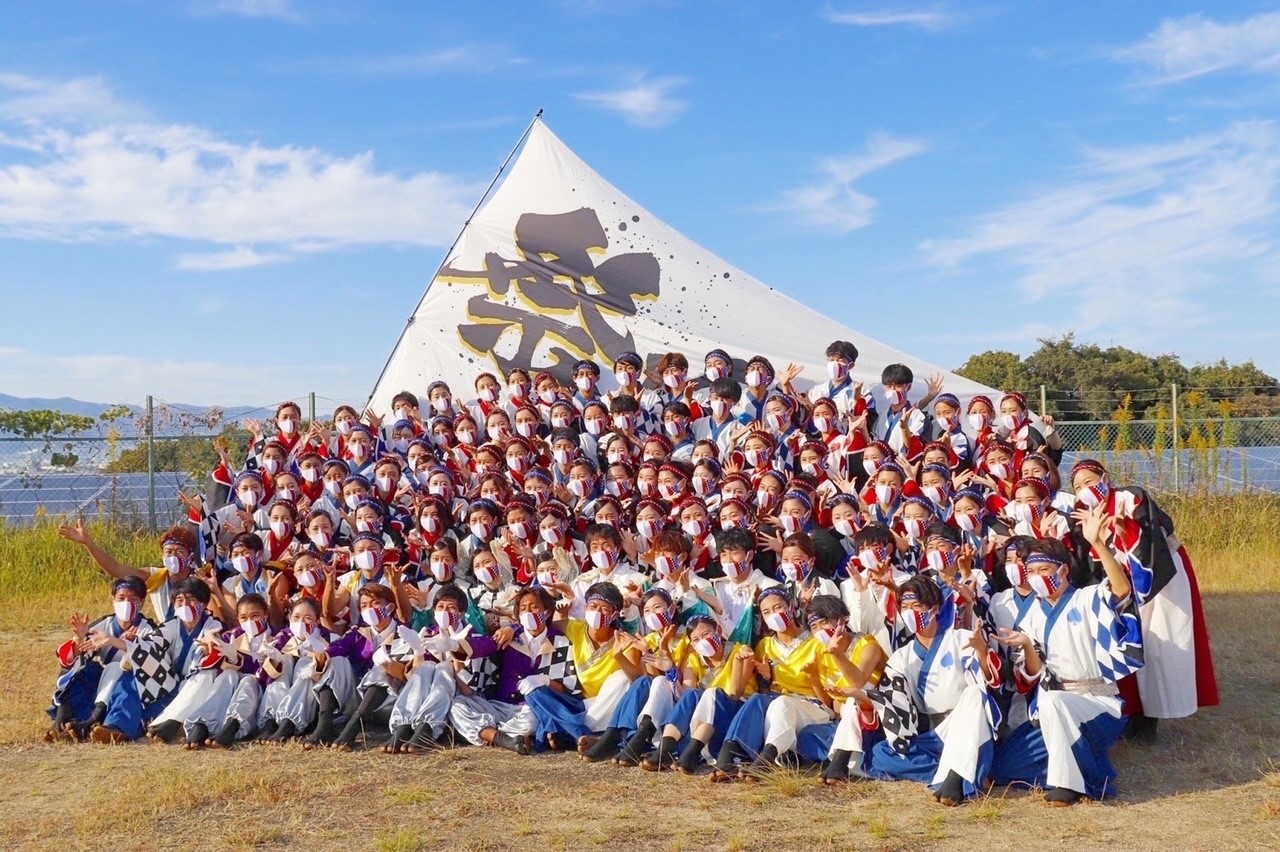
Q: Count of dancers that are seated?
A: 14